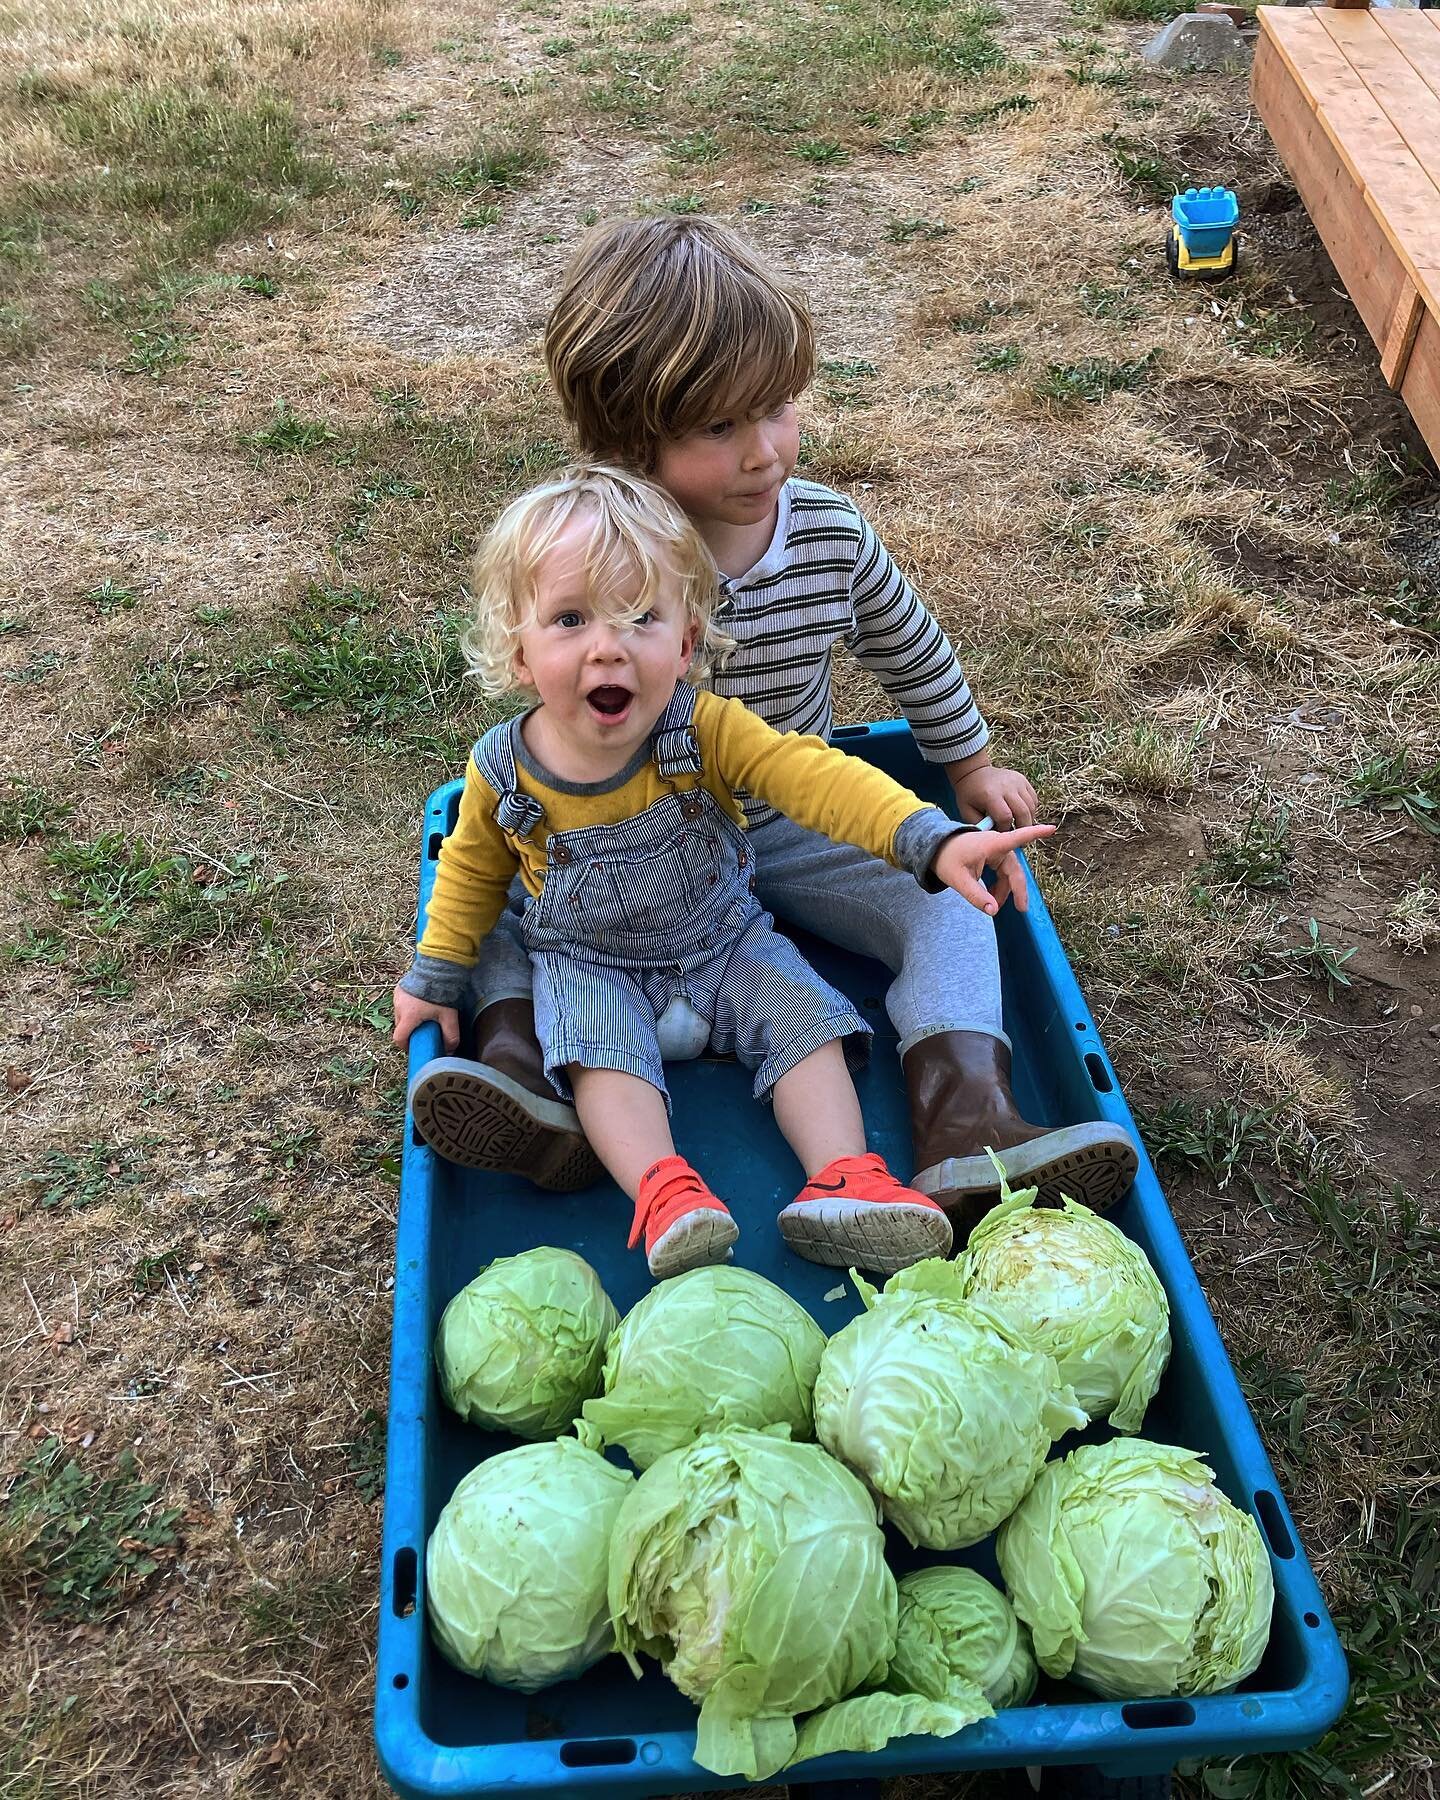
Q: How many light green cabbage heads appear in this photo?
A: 8